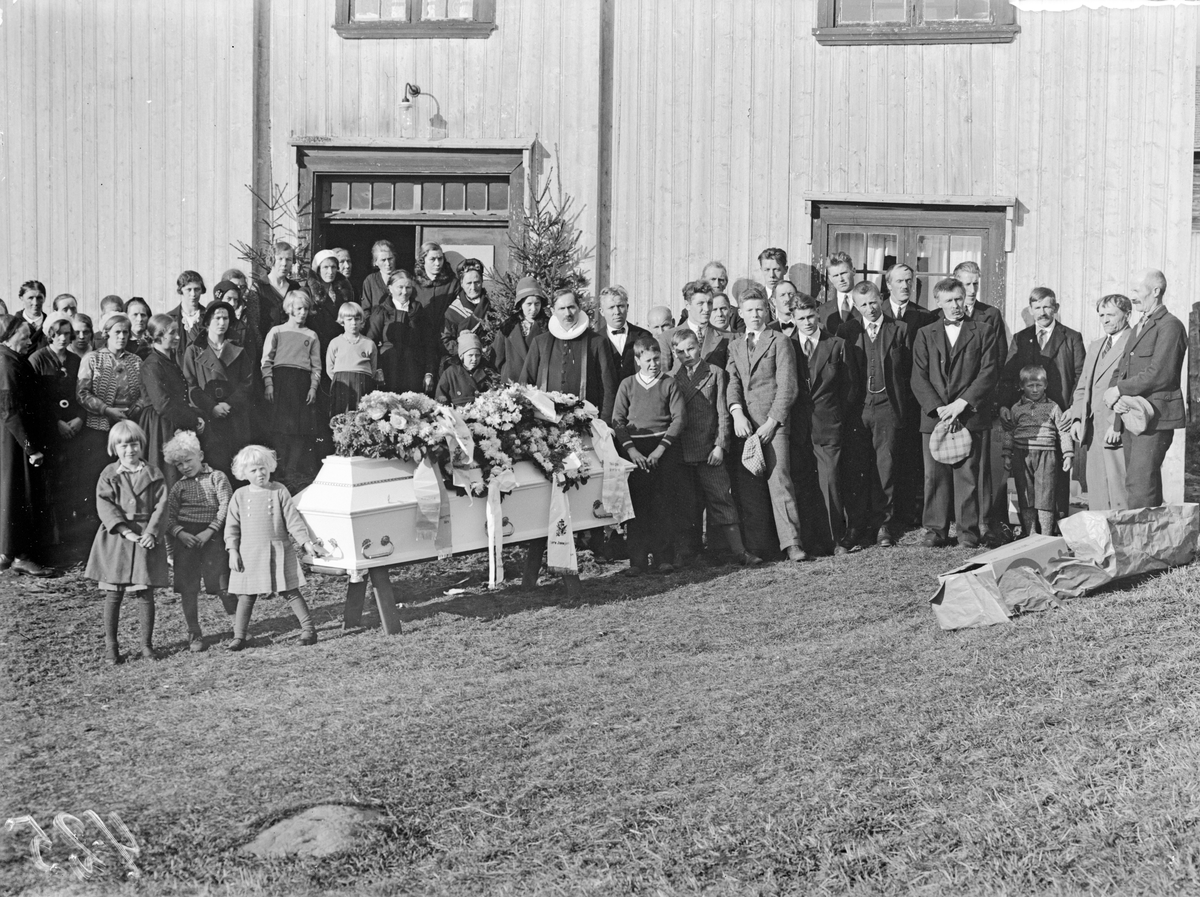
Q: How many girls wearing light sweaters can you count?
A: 2